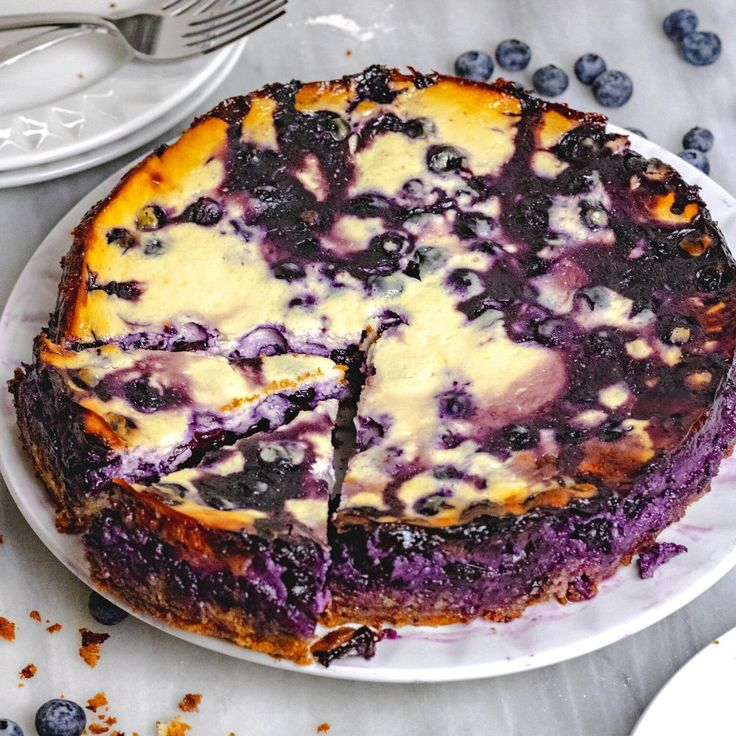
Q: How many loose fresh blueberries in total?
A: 13